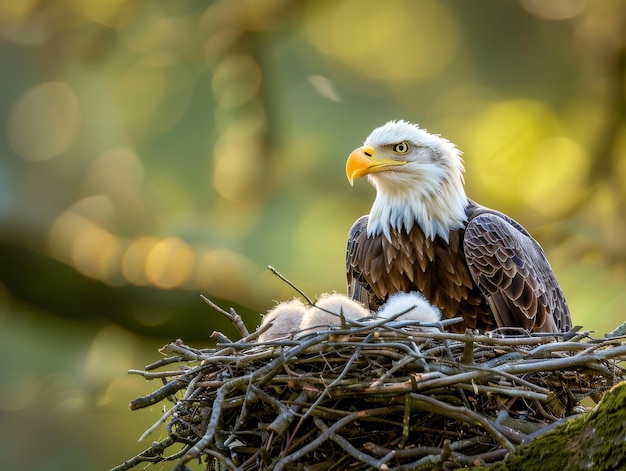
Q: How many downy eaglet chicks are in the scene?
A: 3